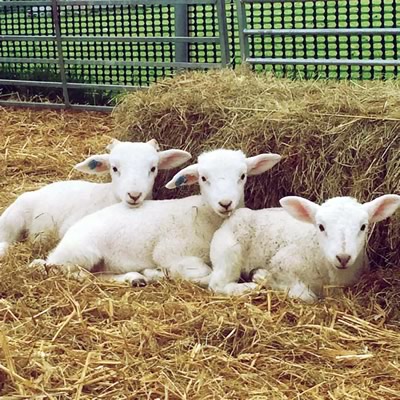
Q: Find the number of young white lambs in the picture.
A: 3